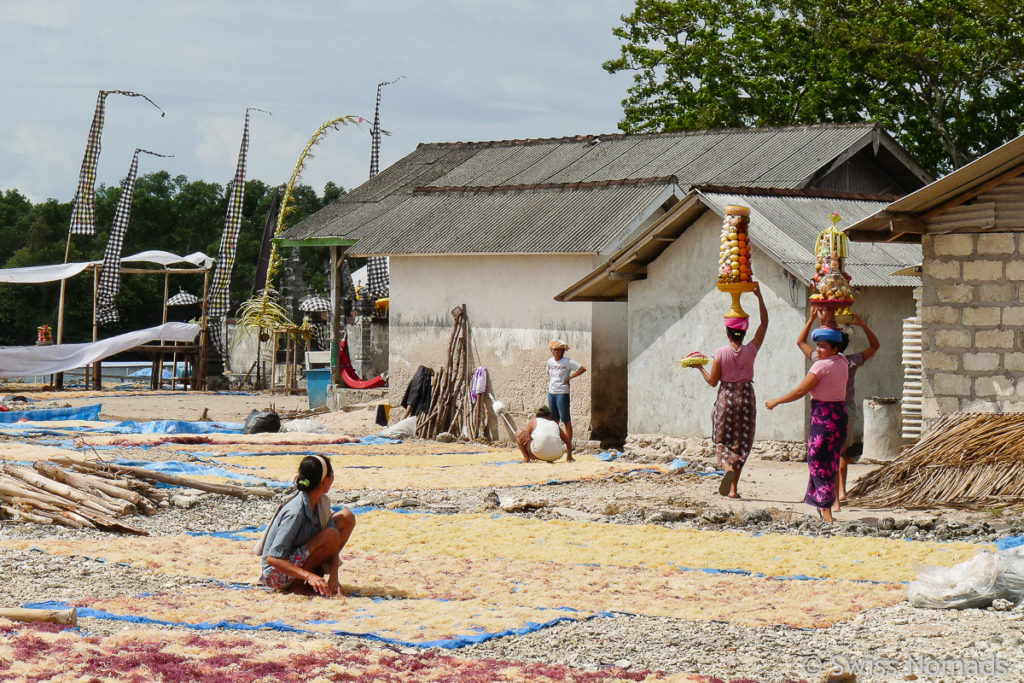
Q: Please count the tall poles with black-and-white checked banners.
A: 4